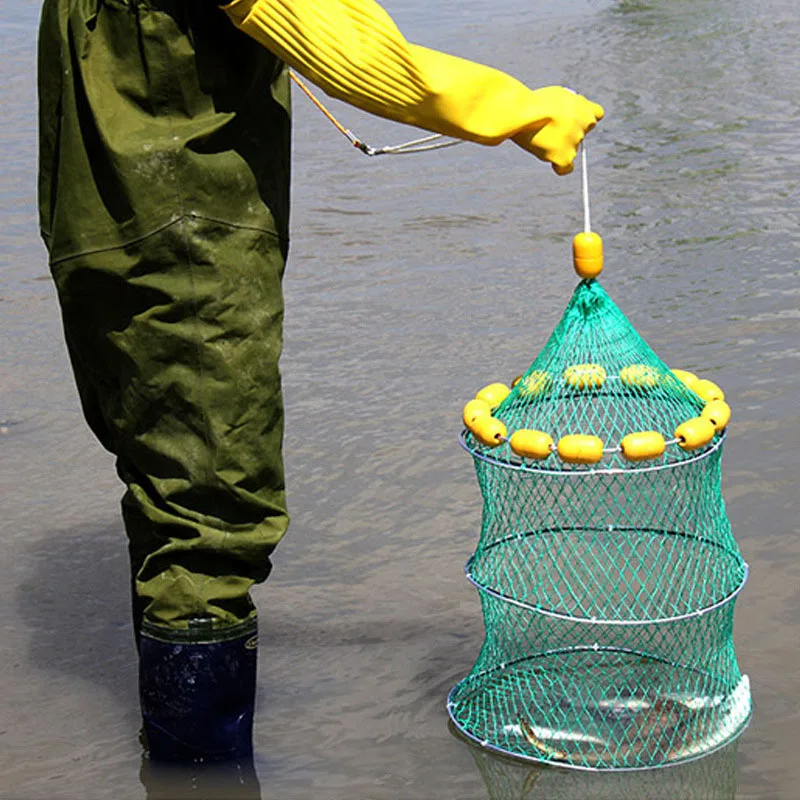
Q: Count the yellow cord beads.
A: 14